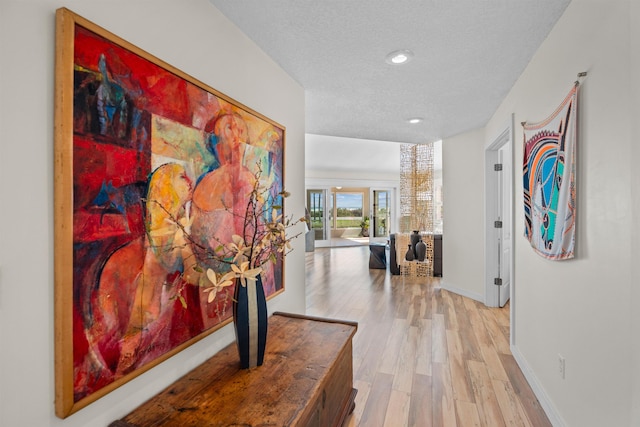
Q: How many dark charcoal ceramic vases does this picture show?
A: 3